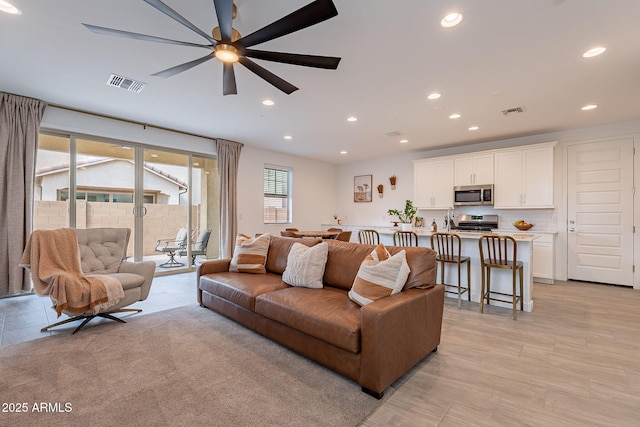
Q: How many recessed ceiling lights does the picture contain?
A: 12